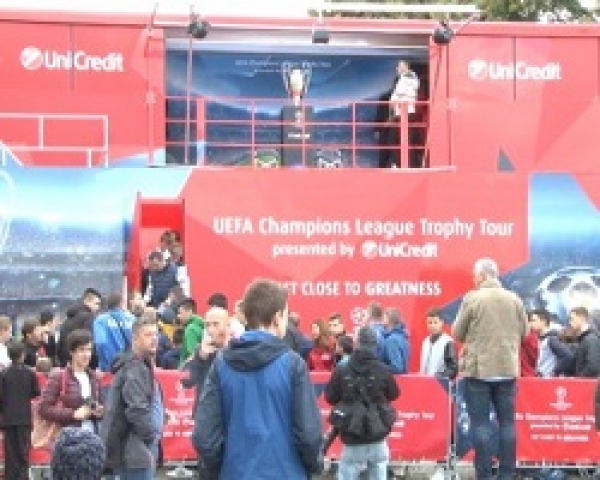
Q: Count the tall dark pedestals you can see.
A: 1